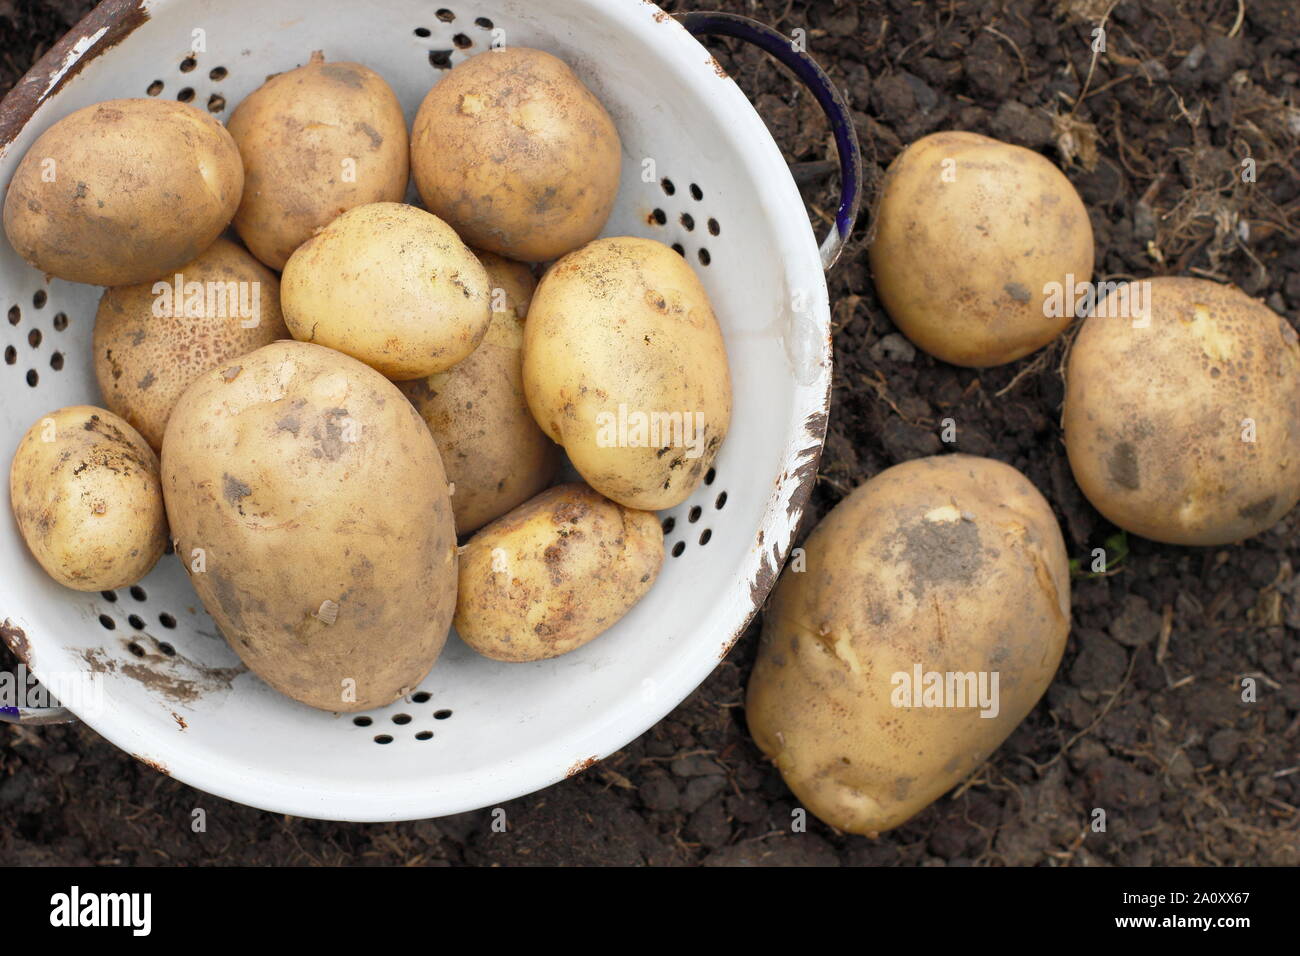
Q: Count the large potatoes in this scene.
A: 2